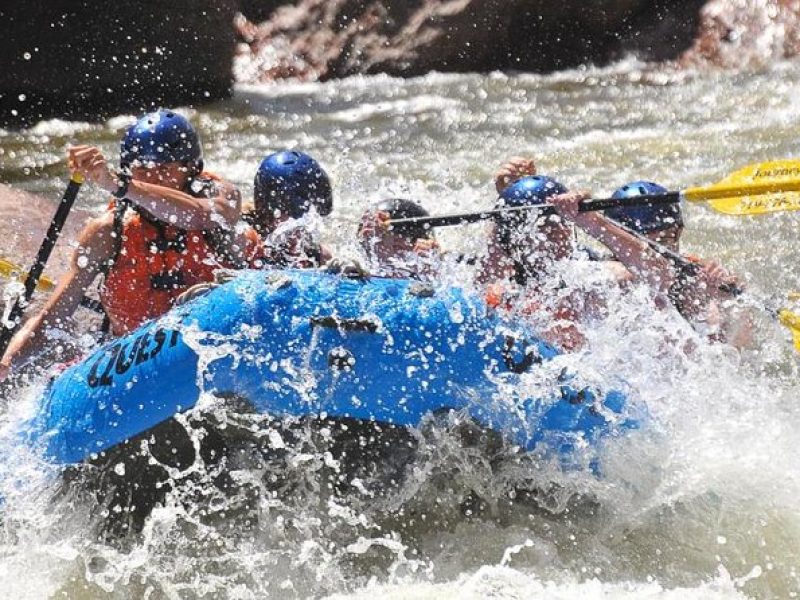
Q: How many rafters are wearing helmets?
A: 5